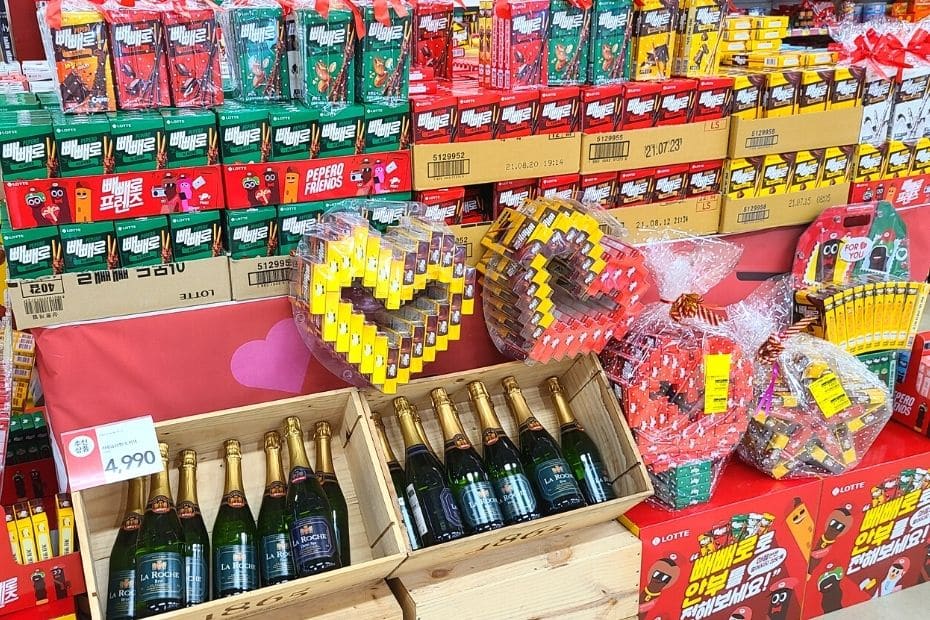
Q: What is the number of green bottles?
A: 14